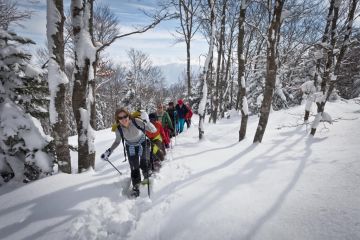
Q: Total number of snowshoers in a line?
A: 6